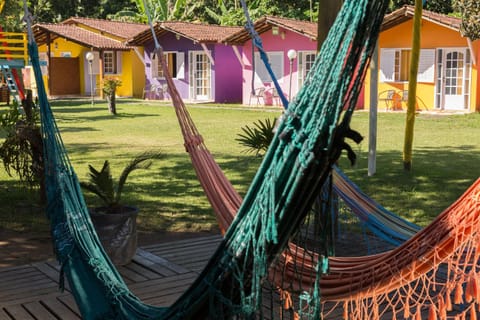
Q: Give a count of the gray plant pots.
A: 1